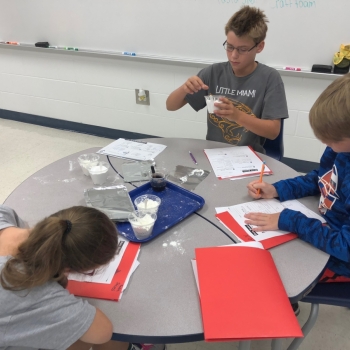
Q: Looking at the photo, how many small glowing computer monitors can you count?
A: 0